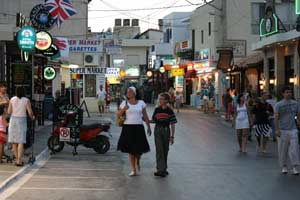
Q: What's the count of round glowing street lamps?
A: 2